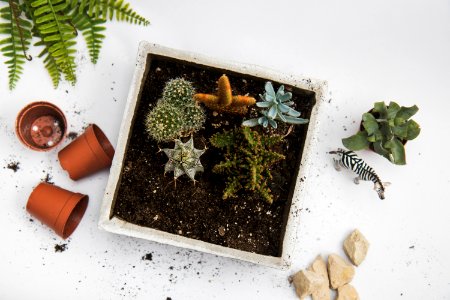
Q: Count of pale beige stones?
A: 5